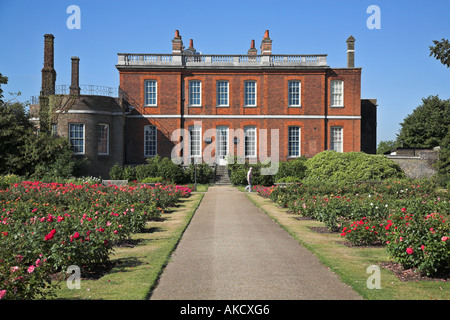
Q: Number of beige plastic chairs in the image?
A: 0